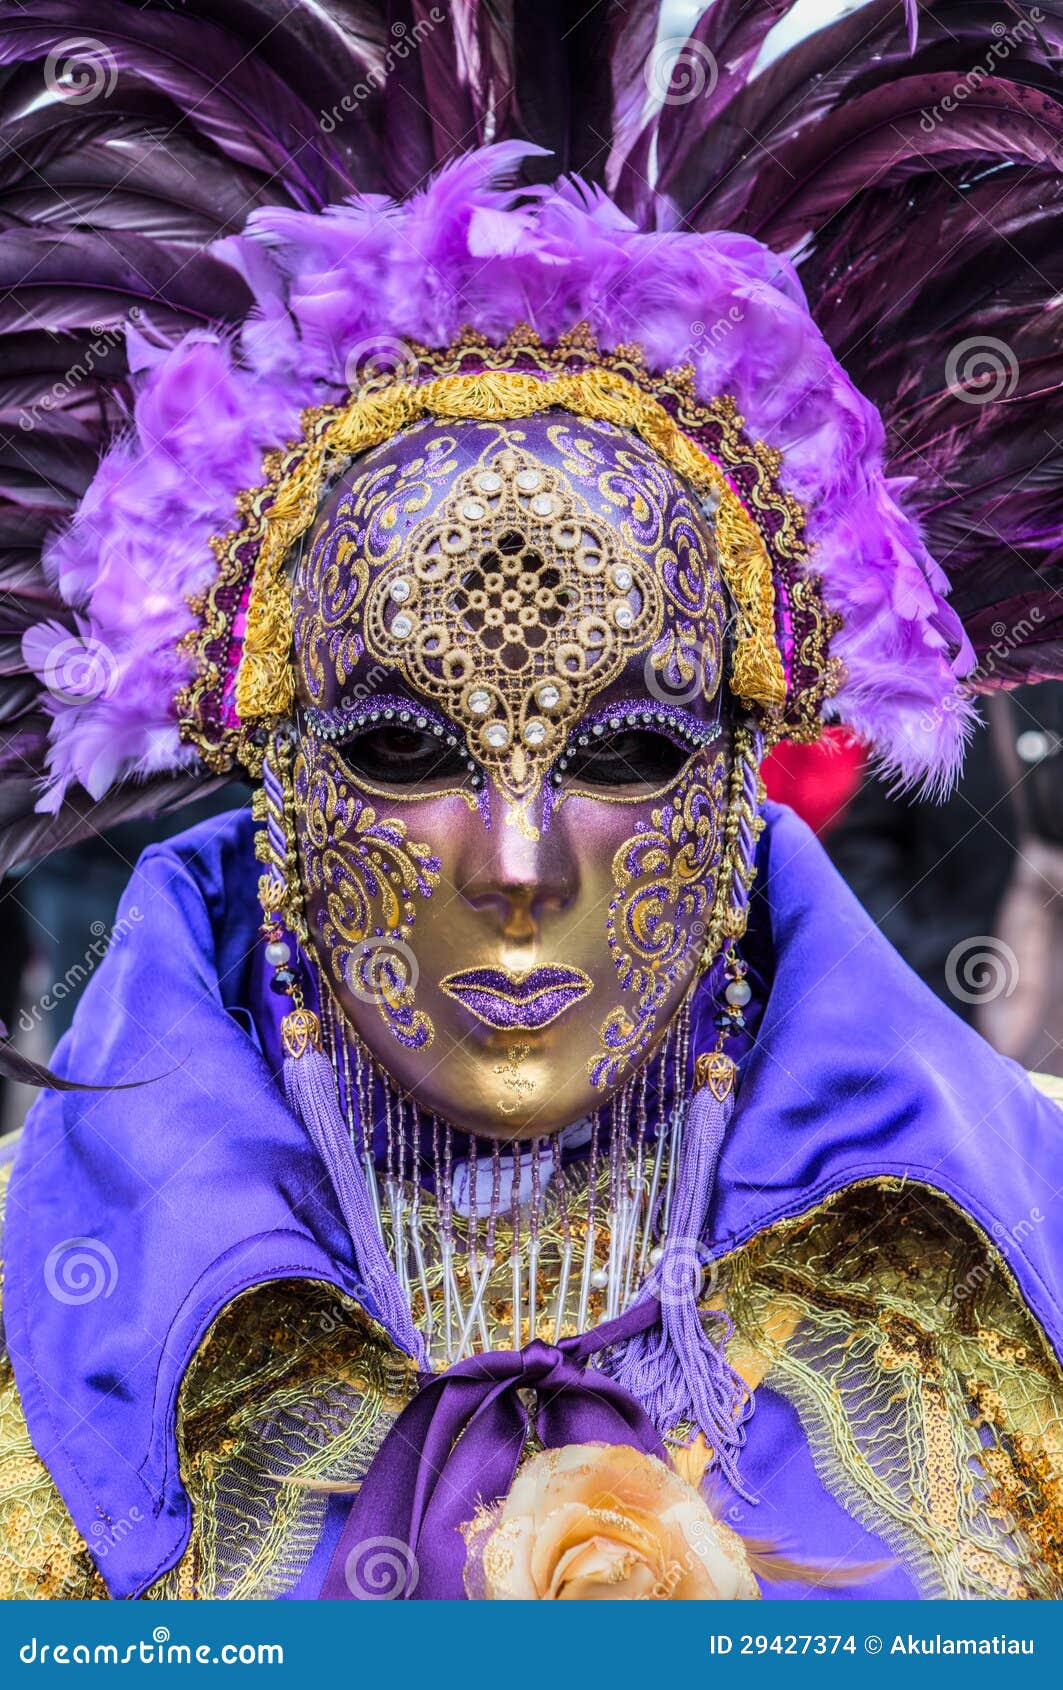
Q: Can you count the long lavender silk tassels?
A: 2